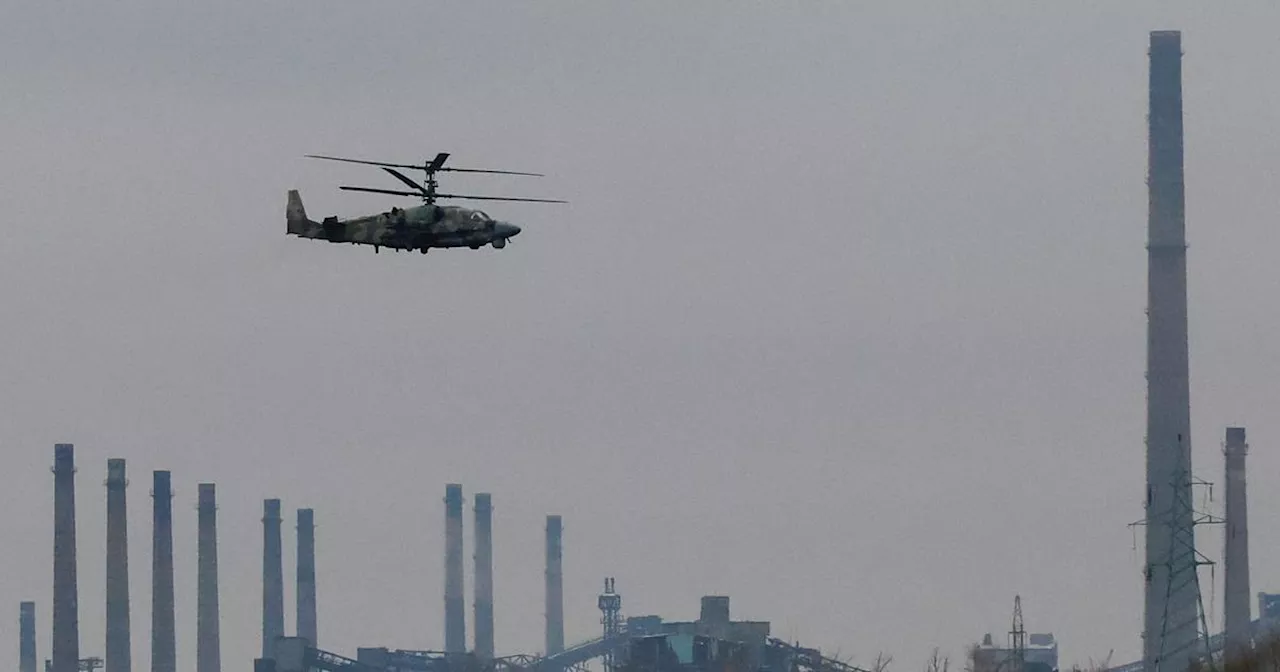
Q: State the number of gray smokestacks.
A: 12